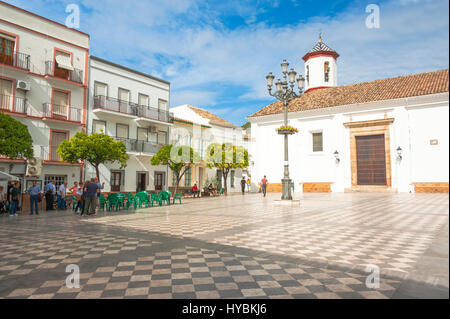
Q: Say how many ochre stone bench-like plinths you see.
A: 3